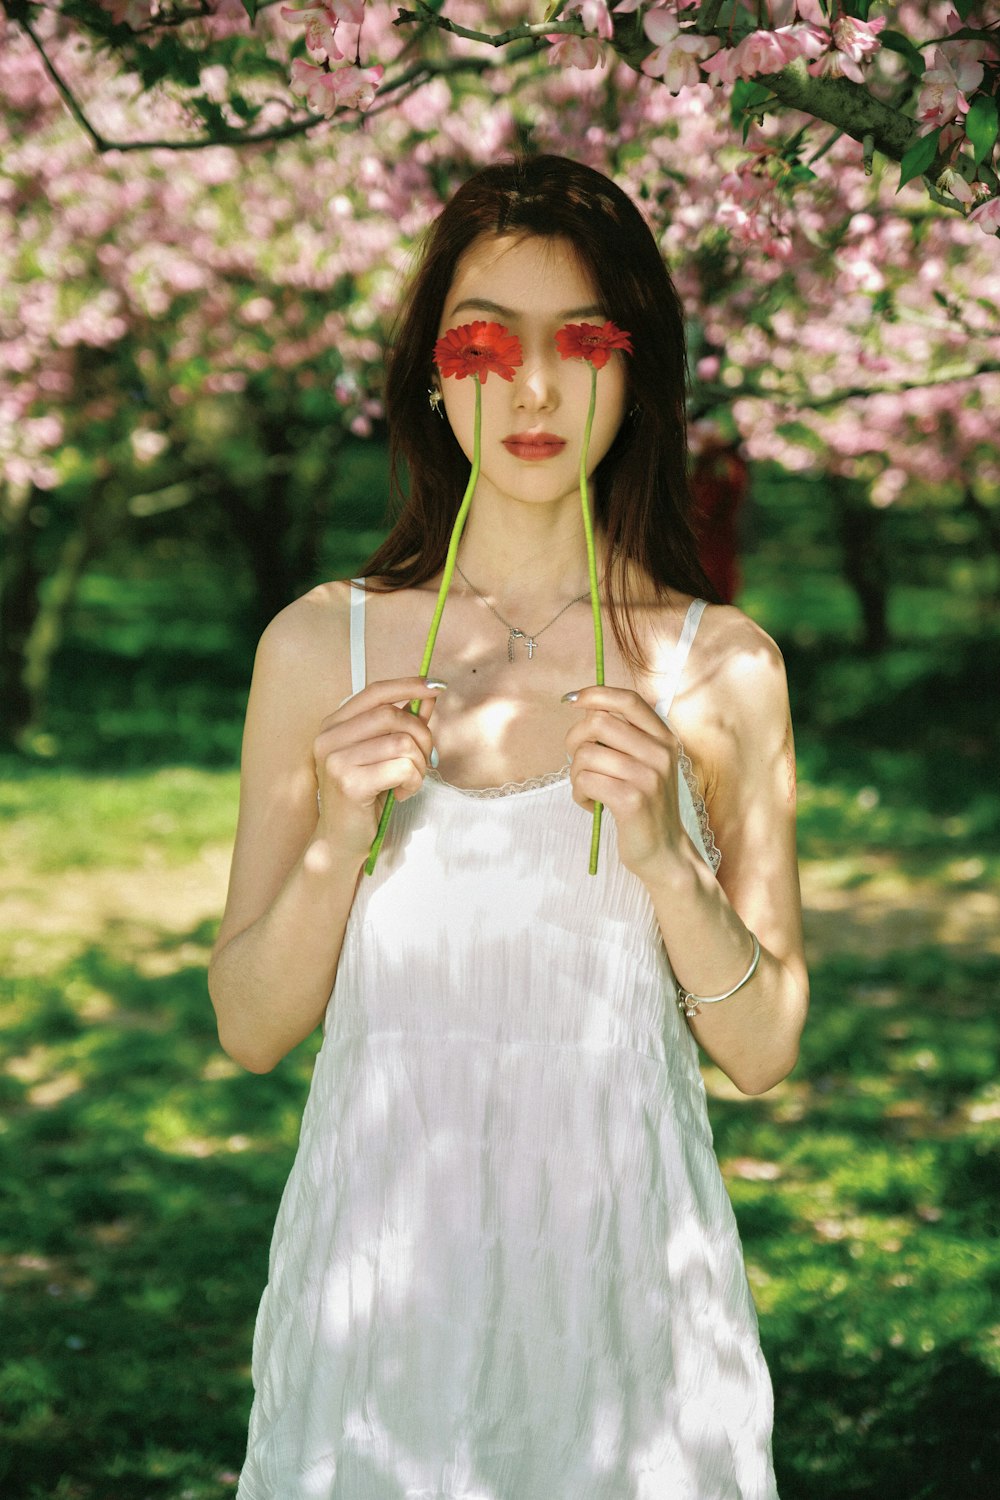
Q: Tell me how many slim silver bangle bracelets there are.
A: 1